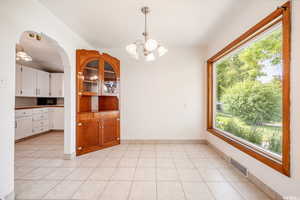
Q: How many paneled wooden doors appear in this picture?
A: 2